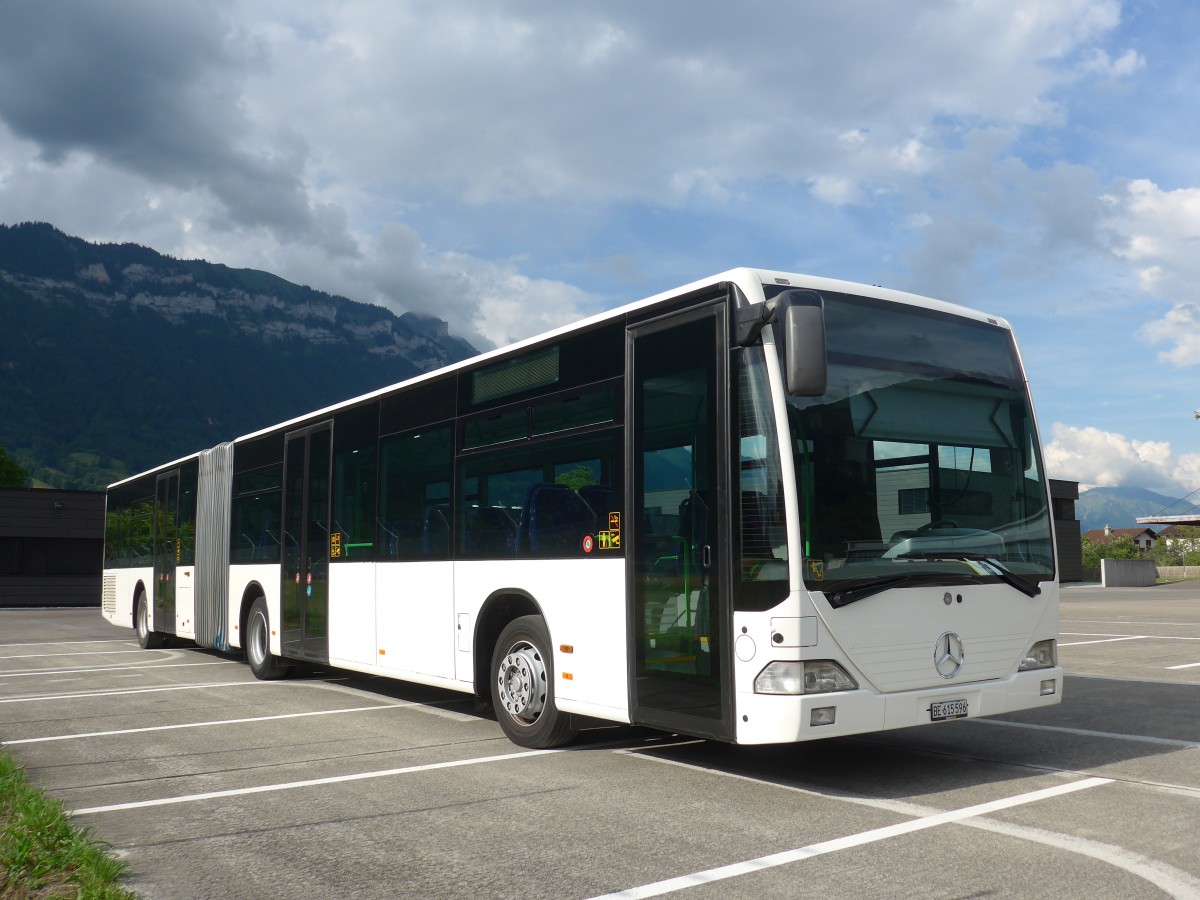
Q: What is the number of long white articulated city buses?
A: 1